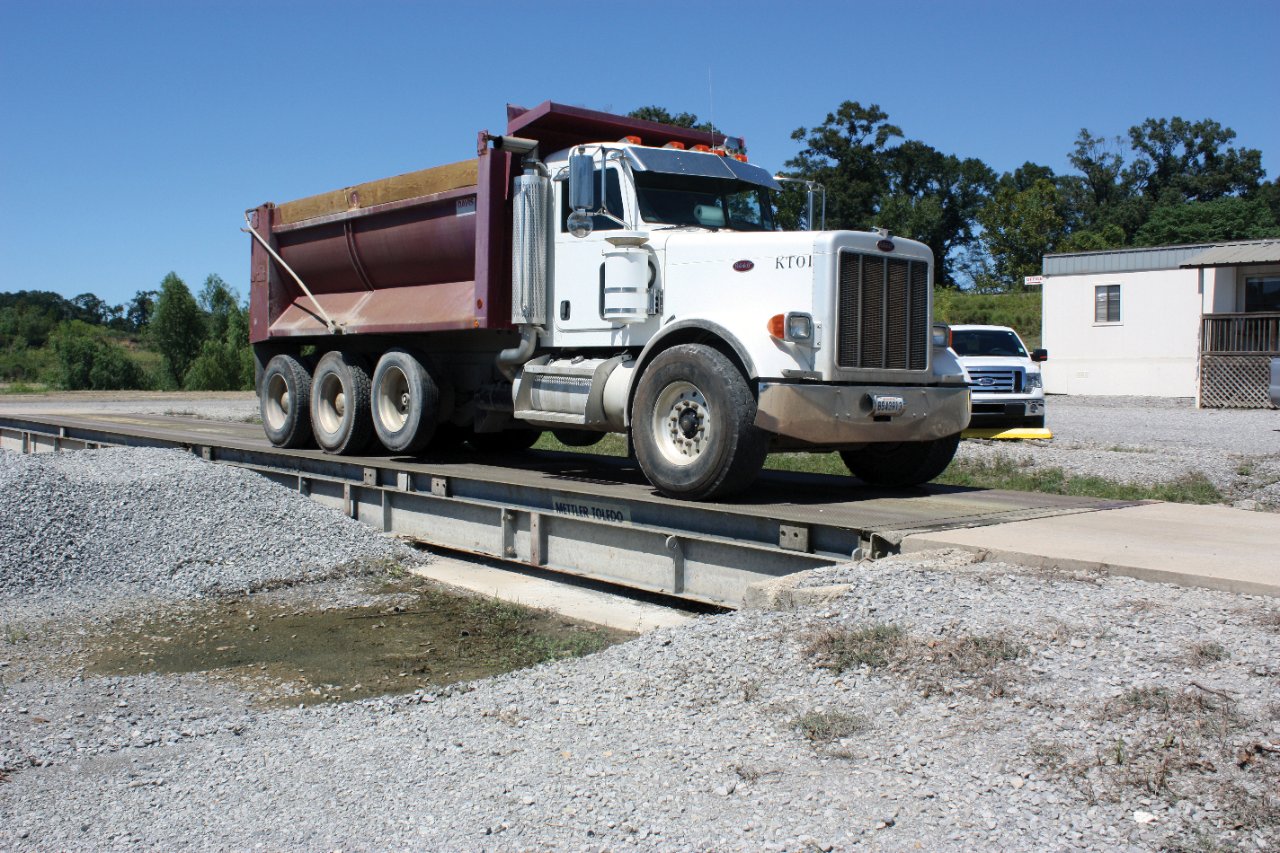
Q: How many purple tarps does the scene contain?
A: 0